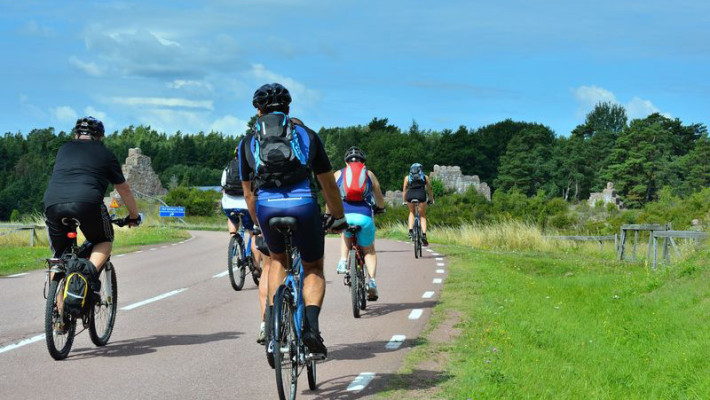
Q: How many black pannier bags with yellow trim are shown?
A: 1